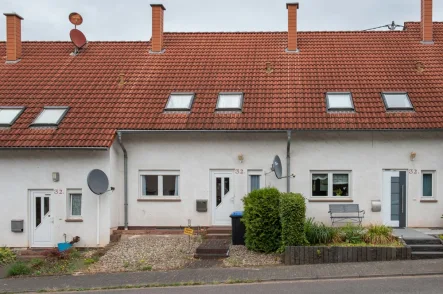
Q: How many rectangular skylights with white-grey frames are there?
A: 6